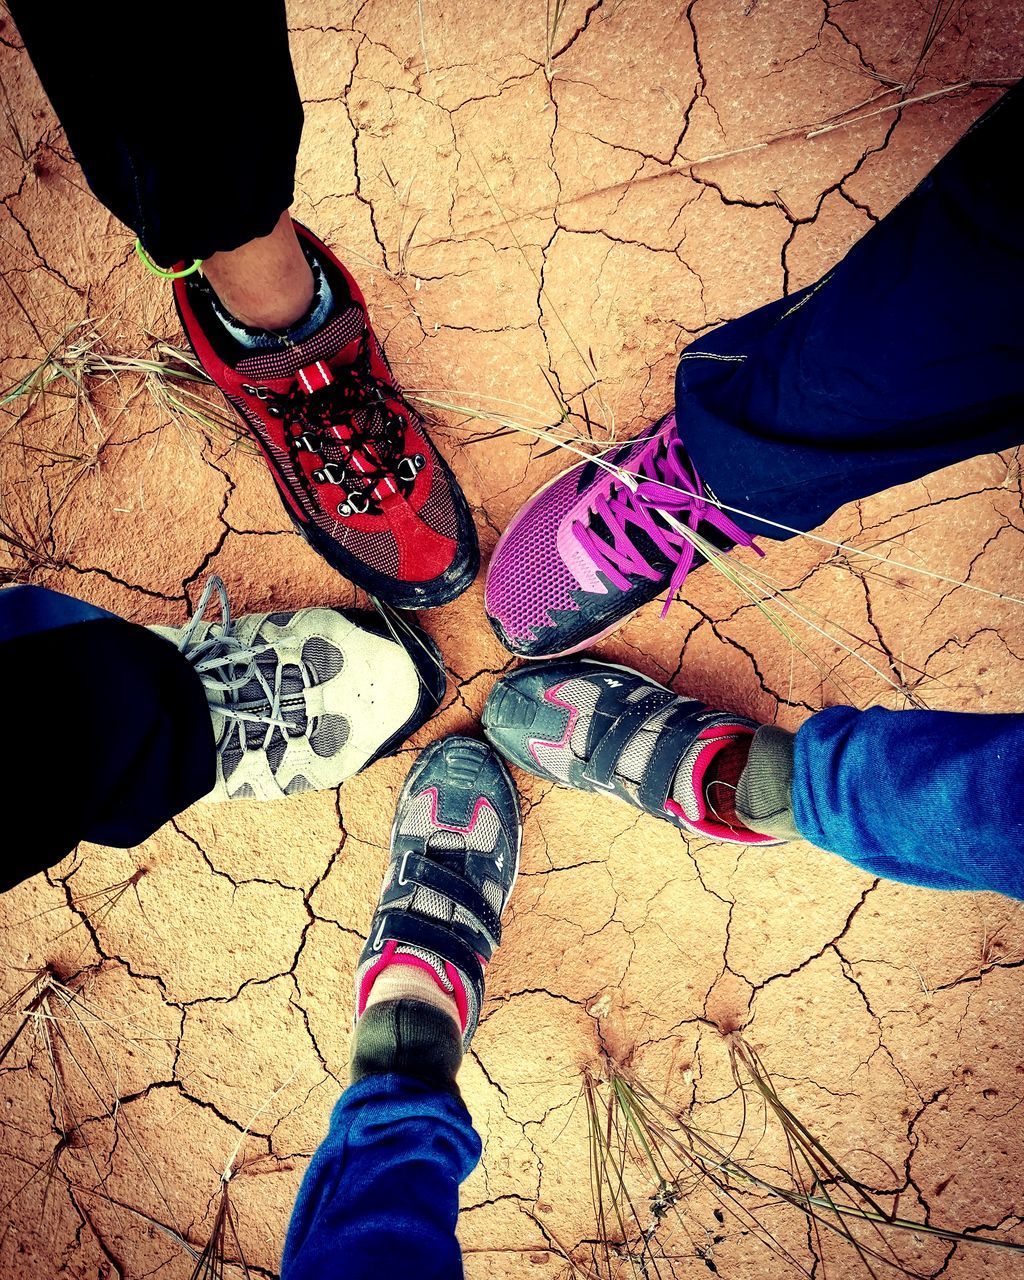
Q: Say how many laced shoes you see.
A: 3